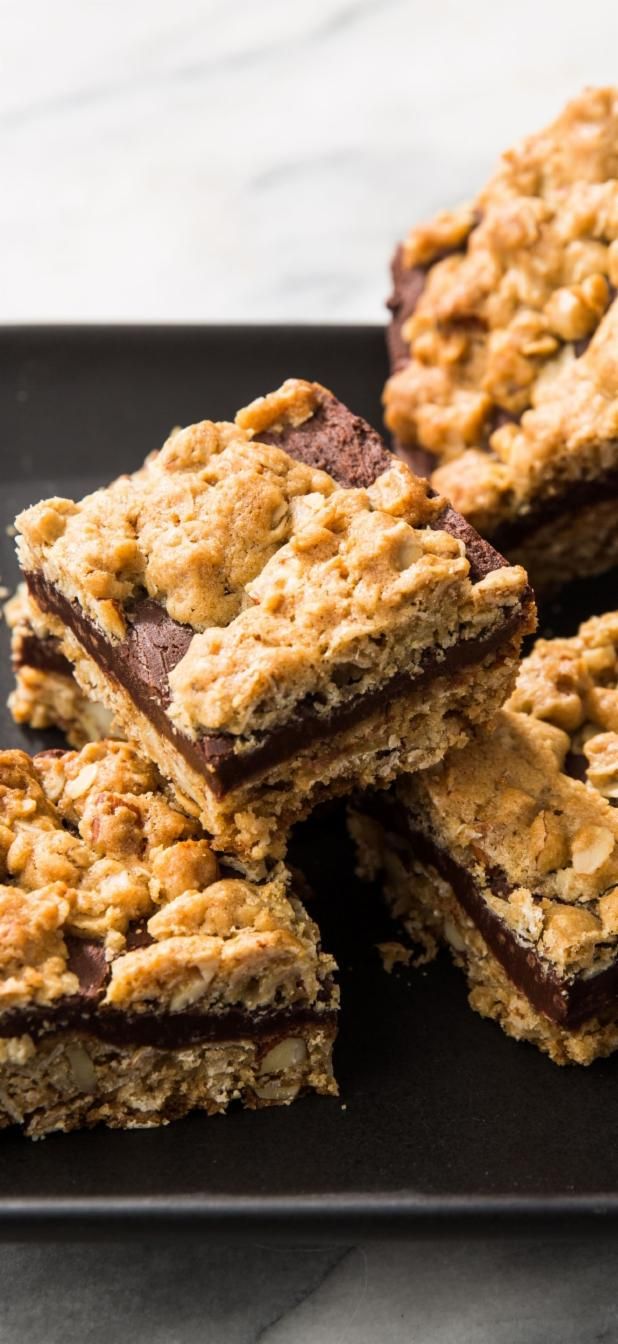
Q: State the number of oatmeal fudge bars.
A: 5